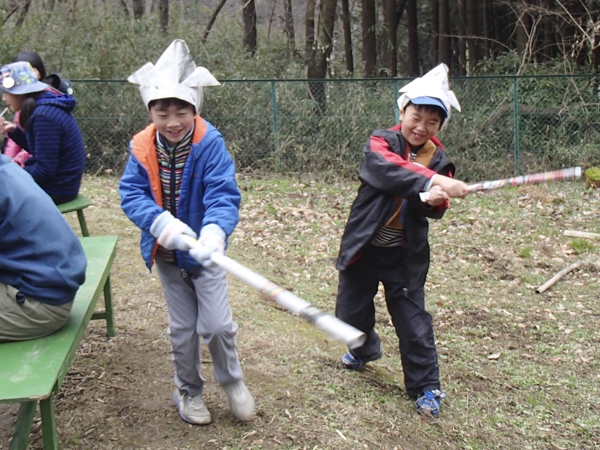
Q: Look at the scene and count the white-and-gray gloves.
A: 2